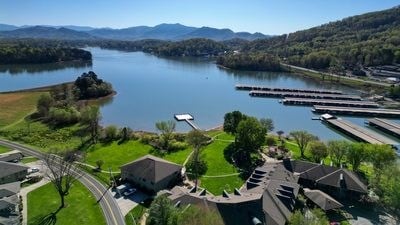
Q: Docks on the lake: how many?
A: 7